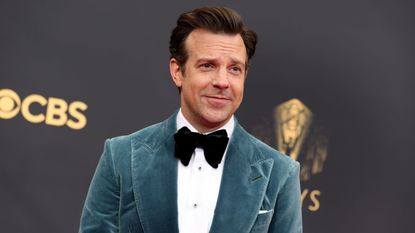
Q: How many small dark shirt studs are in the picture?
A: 2